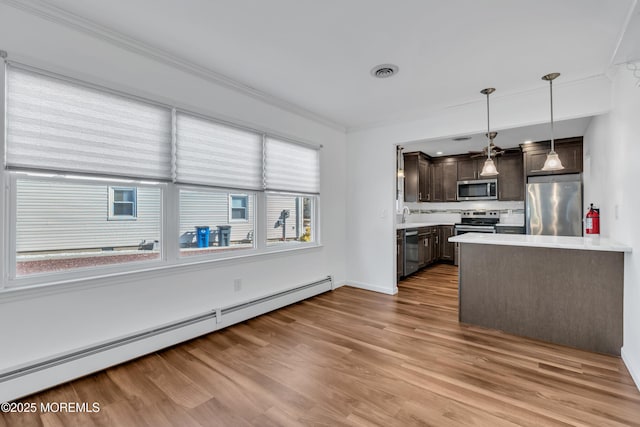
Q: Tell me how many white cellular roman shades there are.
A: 3